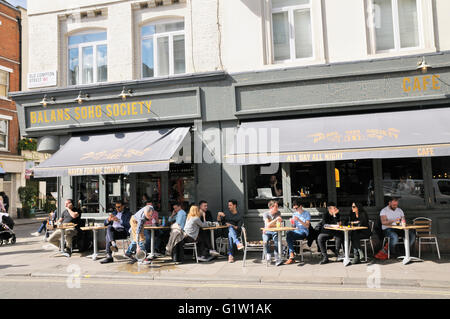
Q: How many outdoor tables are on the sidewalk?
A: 7